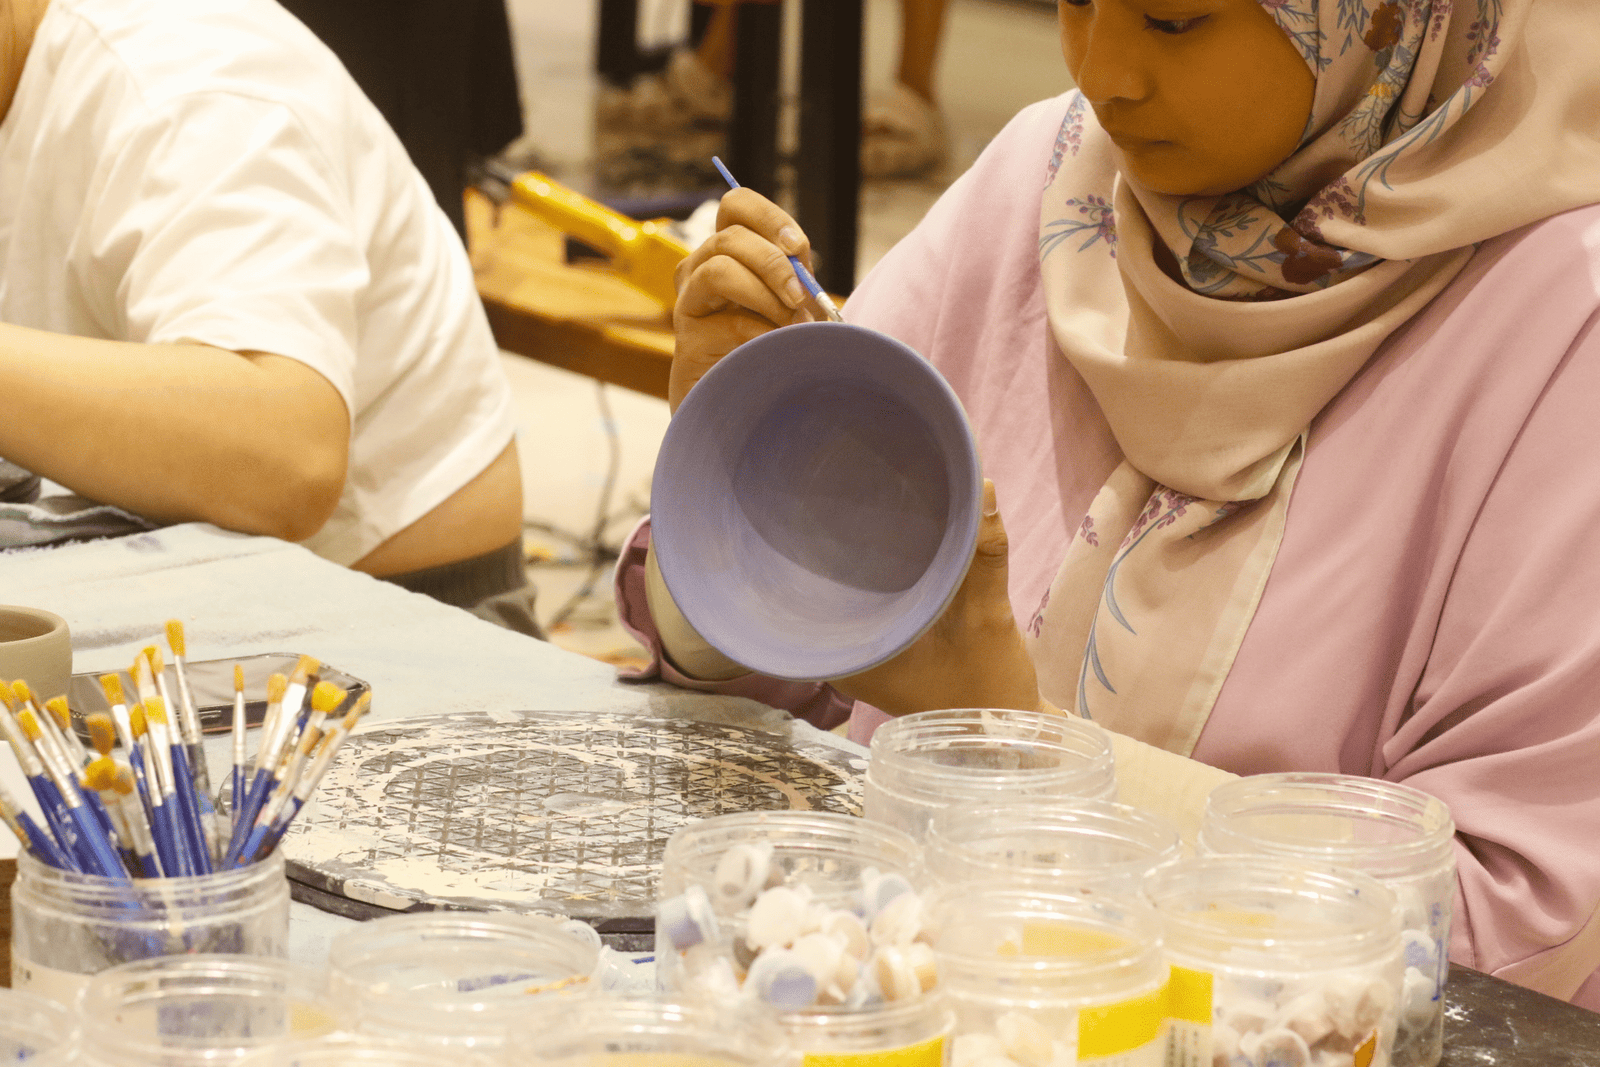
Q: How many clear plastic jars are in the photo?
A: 13